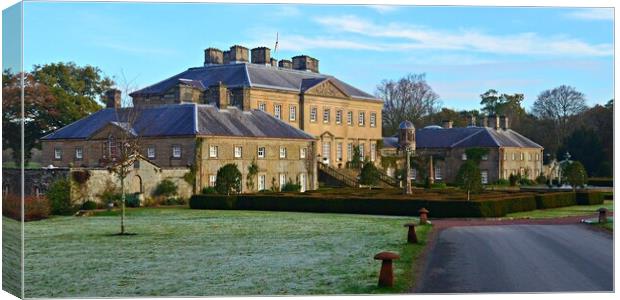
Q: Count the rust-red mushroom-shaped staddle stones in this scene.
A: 4